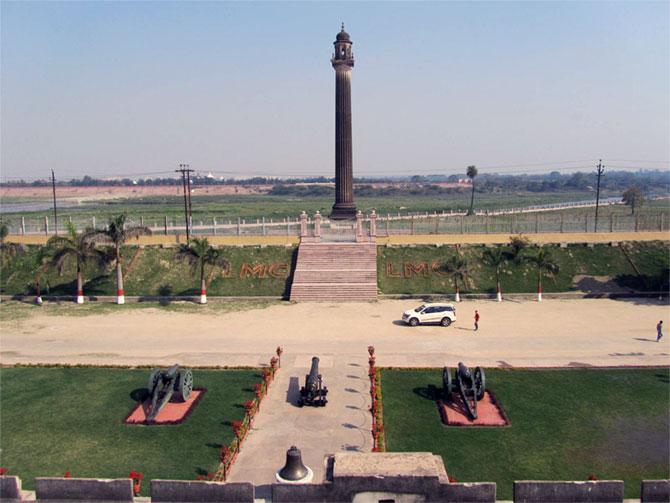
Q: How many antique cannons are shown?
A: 3